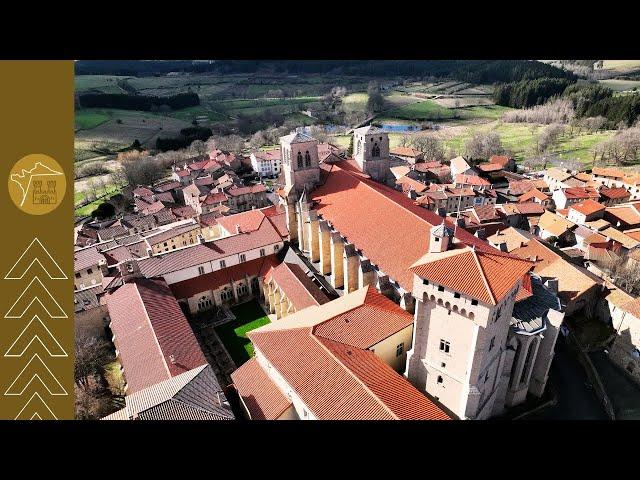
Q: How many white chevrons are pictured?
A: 5